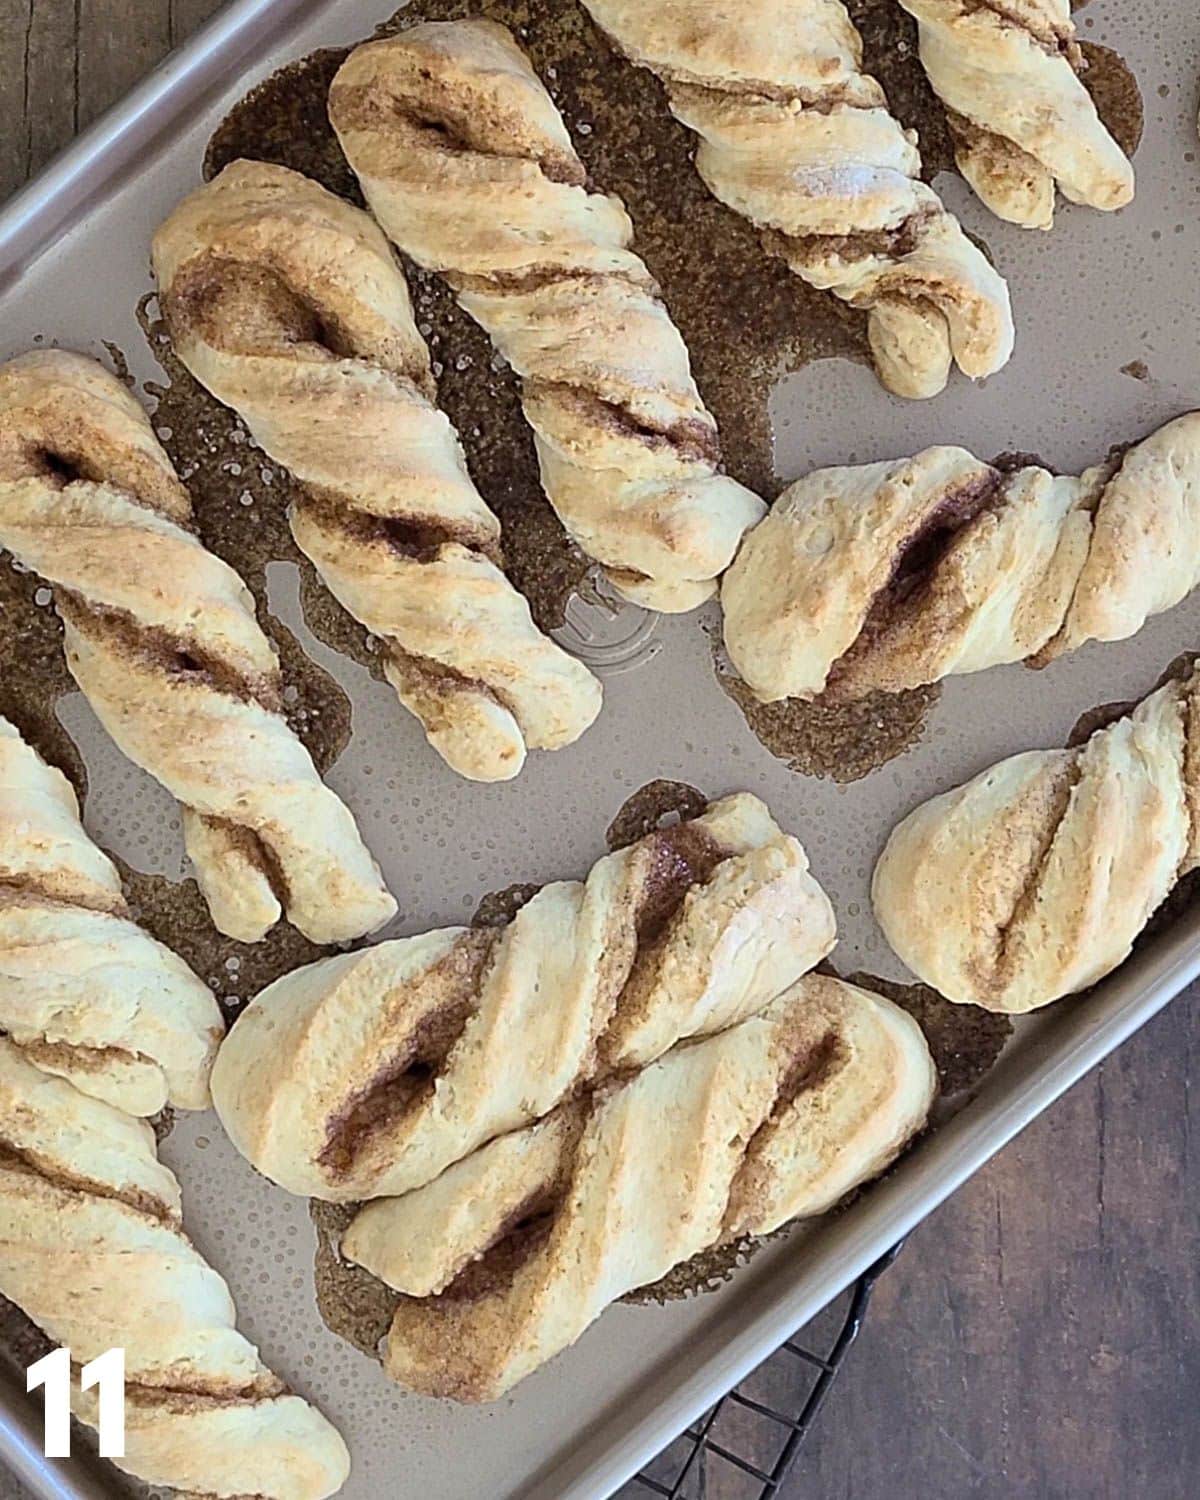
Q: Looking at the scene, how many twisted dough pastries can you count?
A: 11